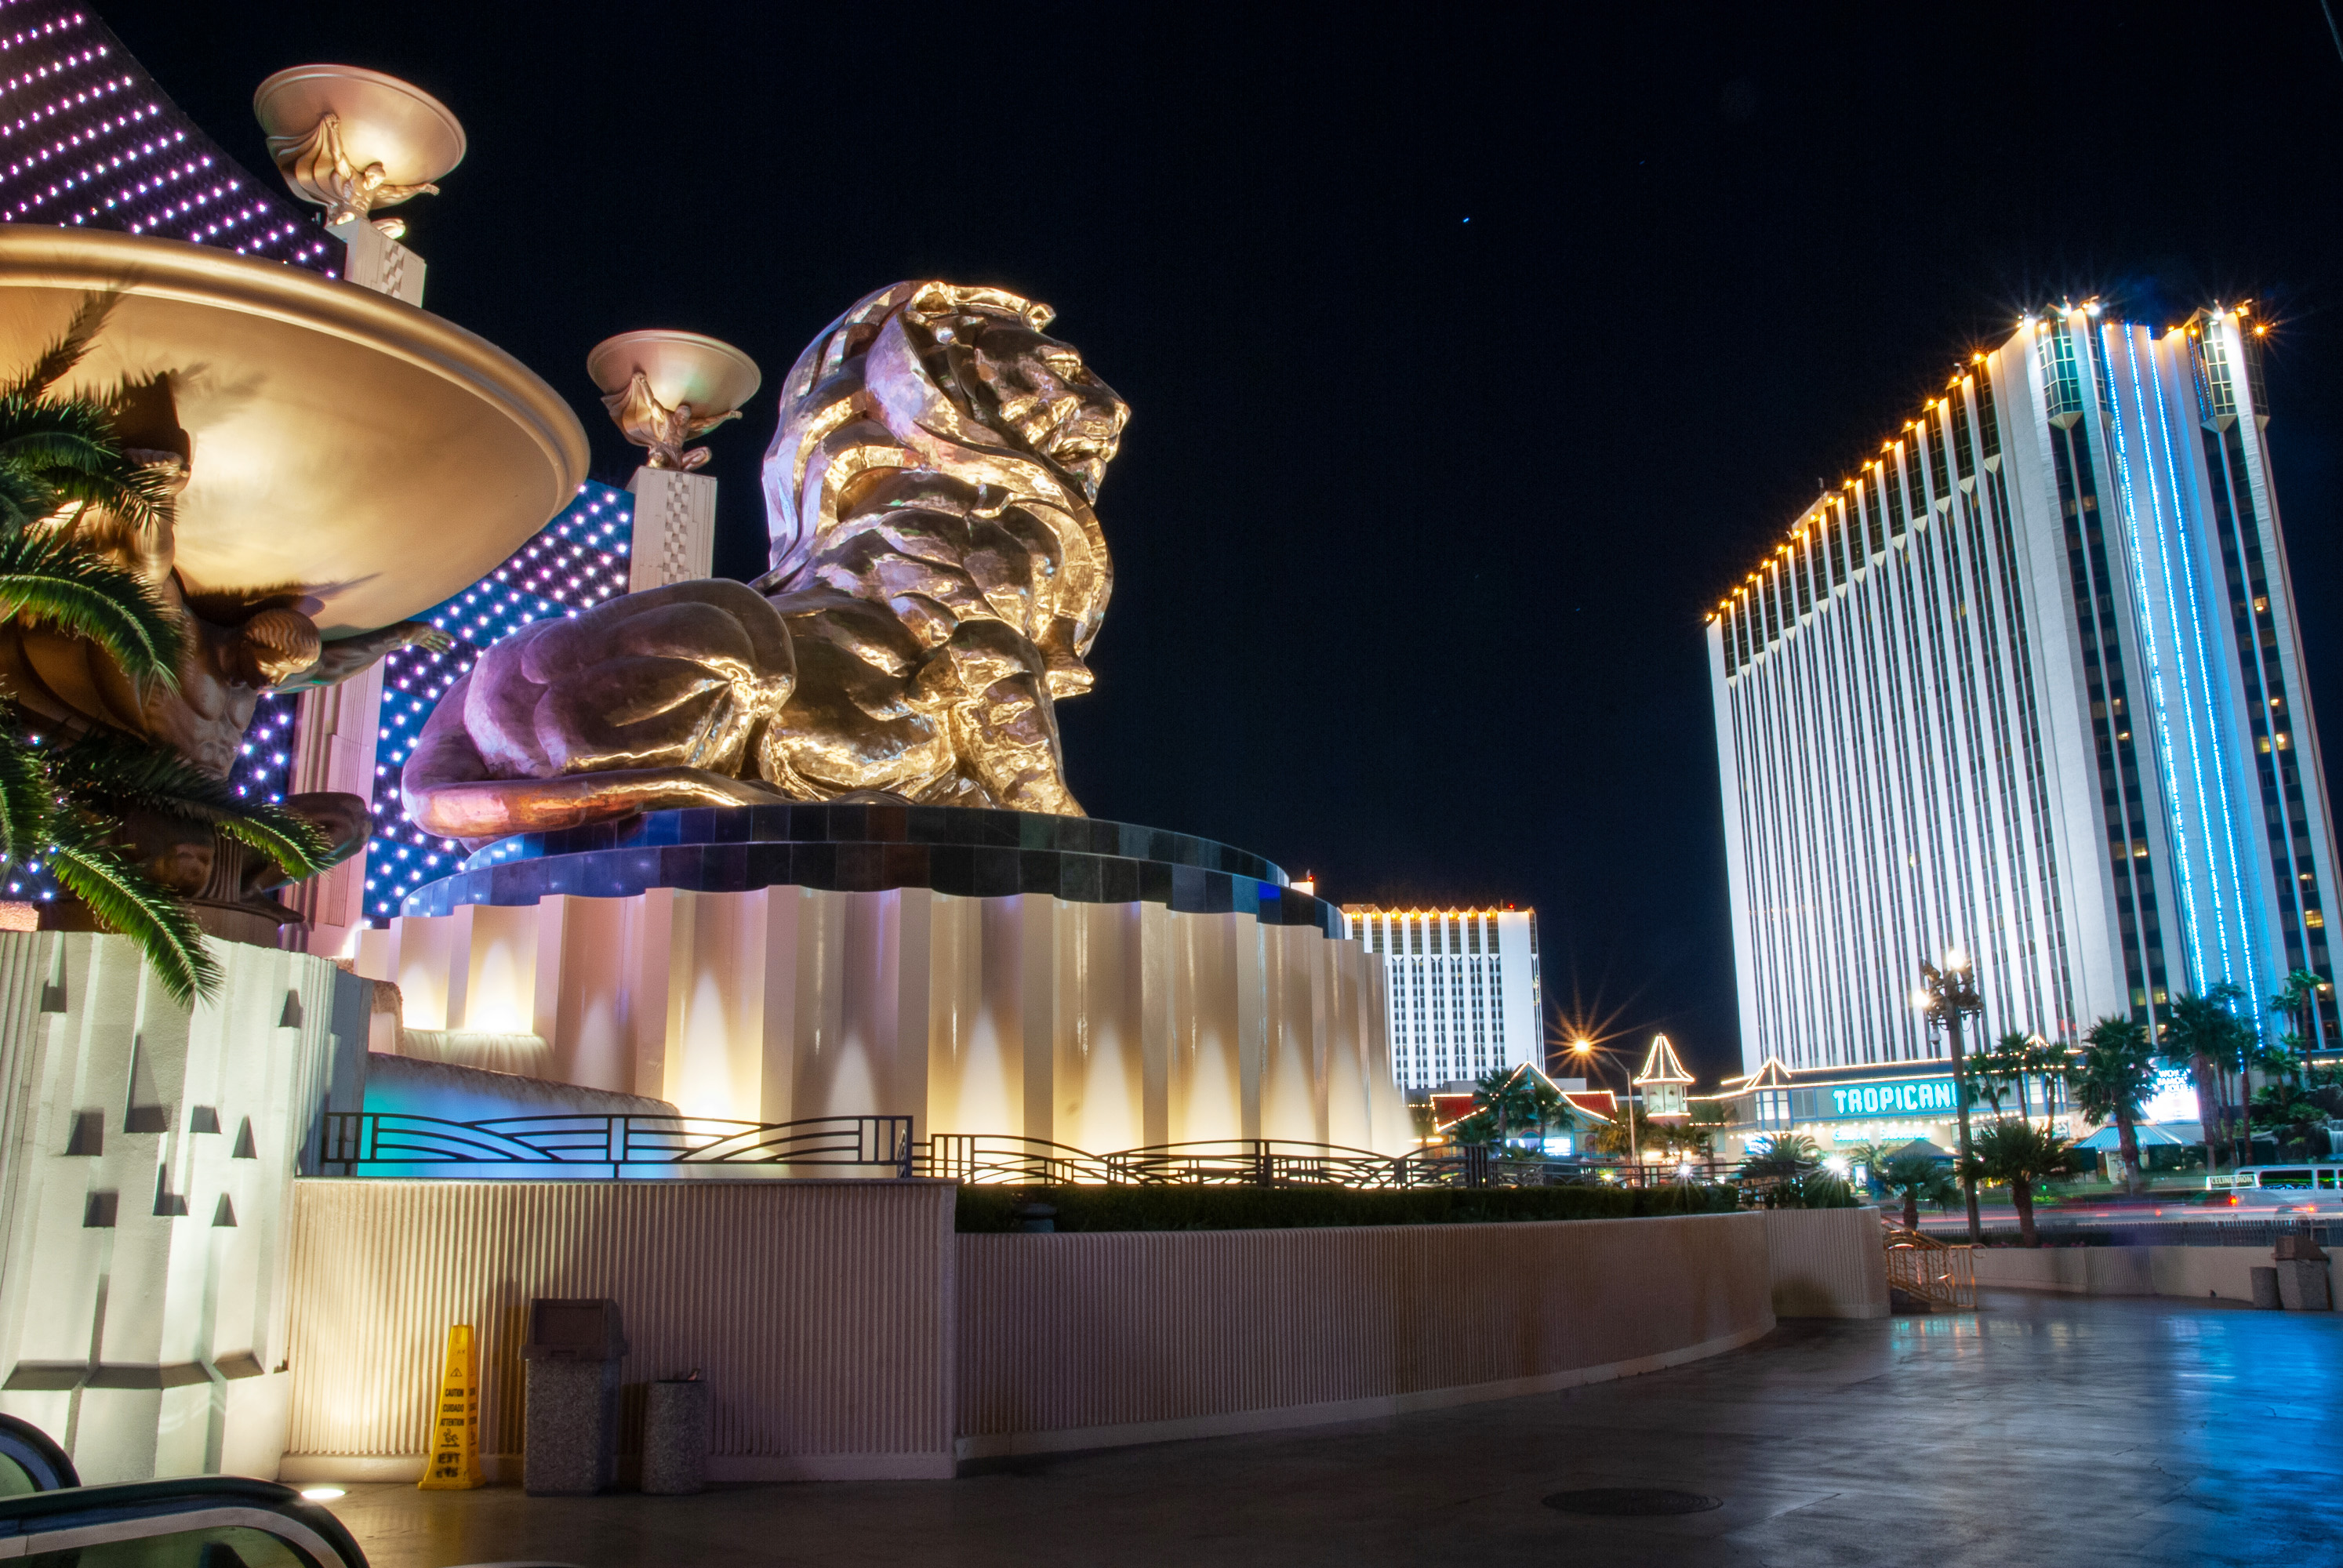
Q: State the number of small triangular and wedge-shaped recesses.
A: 9